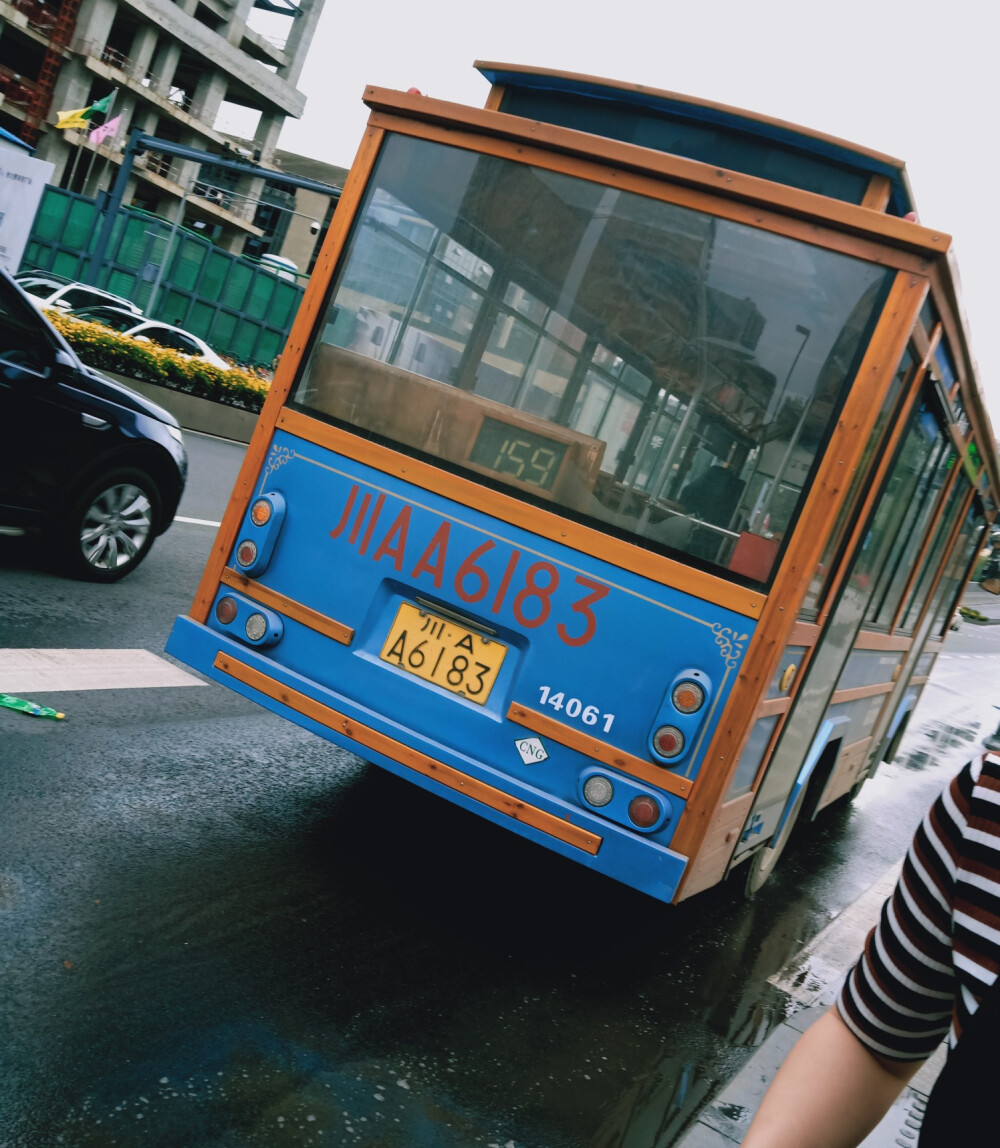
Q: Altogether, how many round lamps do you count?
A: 8